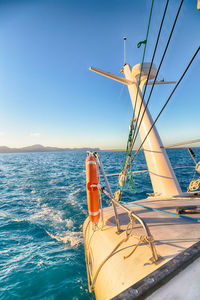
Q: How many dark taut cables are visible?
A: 3